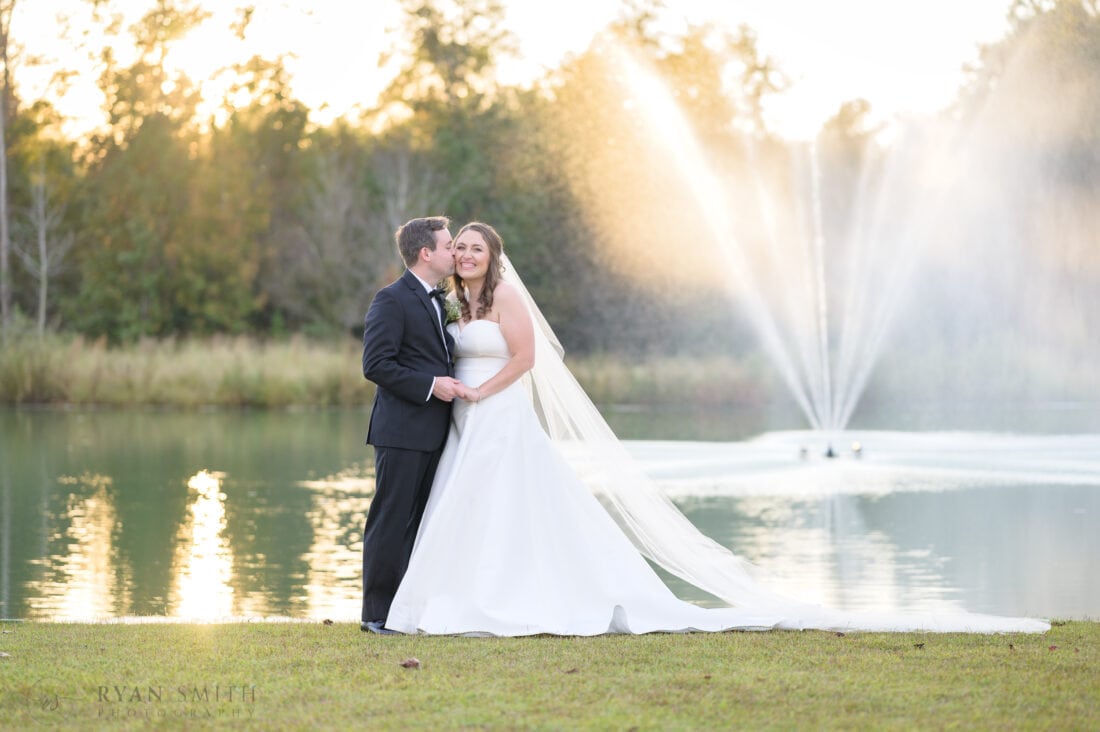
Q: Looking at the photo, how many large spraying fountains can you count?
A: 1